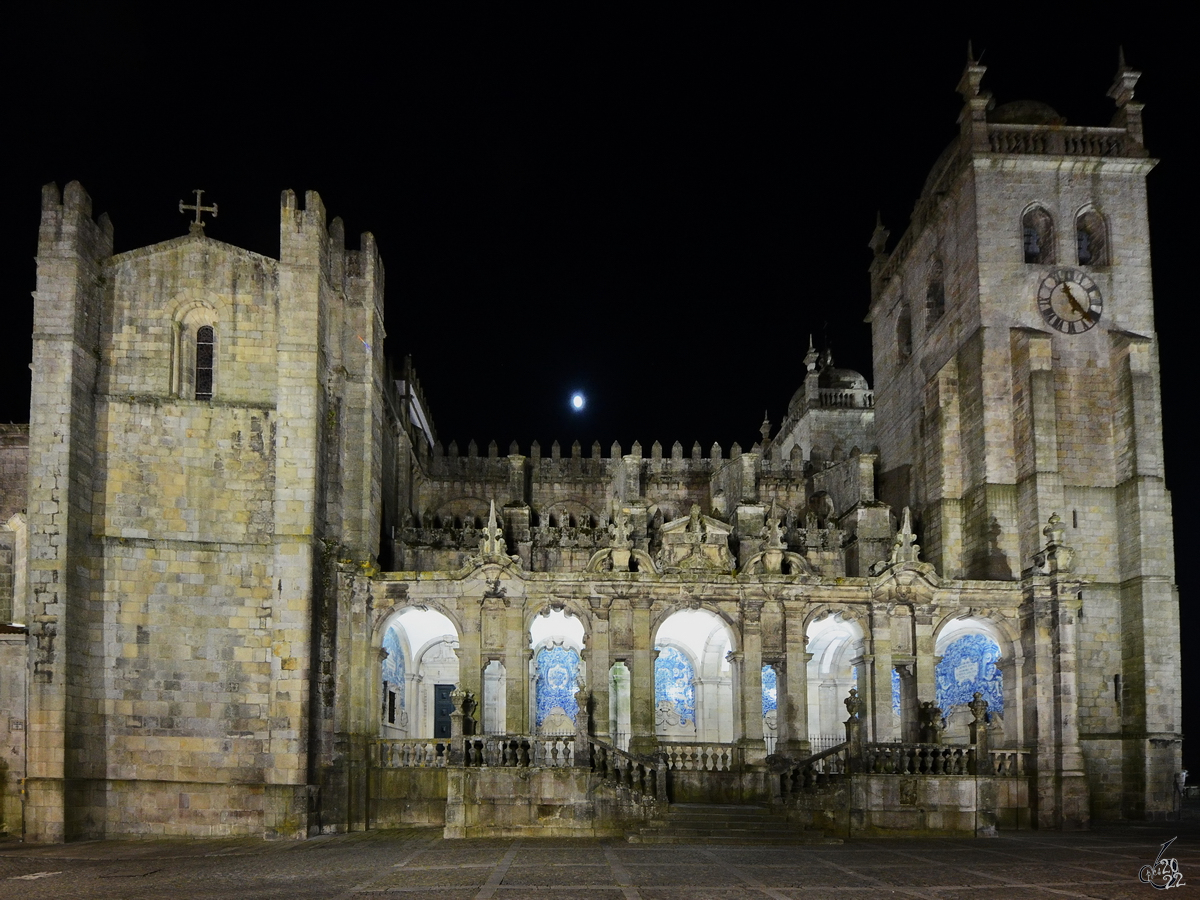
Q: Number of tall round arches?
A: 5